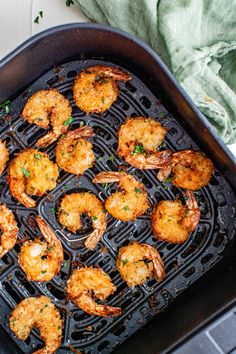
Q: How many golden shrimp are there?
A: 15